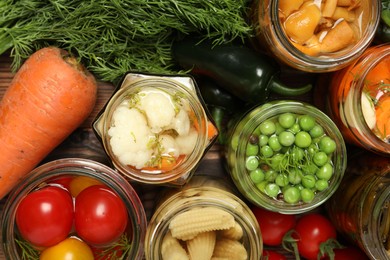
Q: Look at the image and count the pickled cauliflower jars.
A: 1